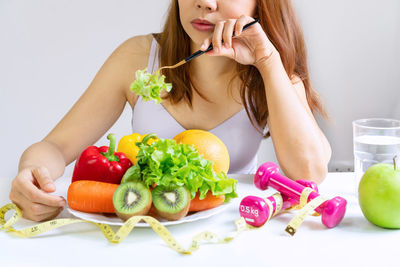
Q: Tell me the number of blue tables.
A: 0